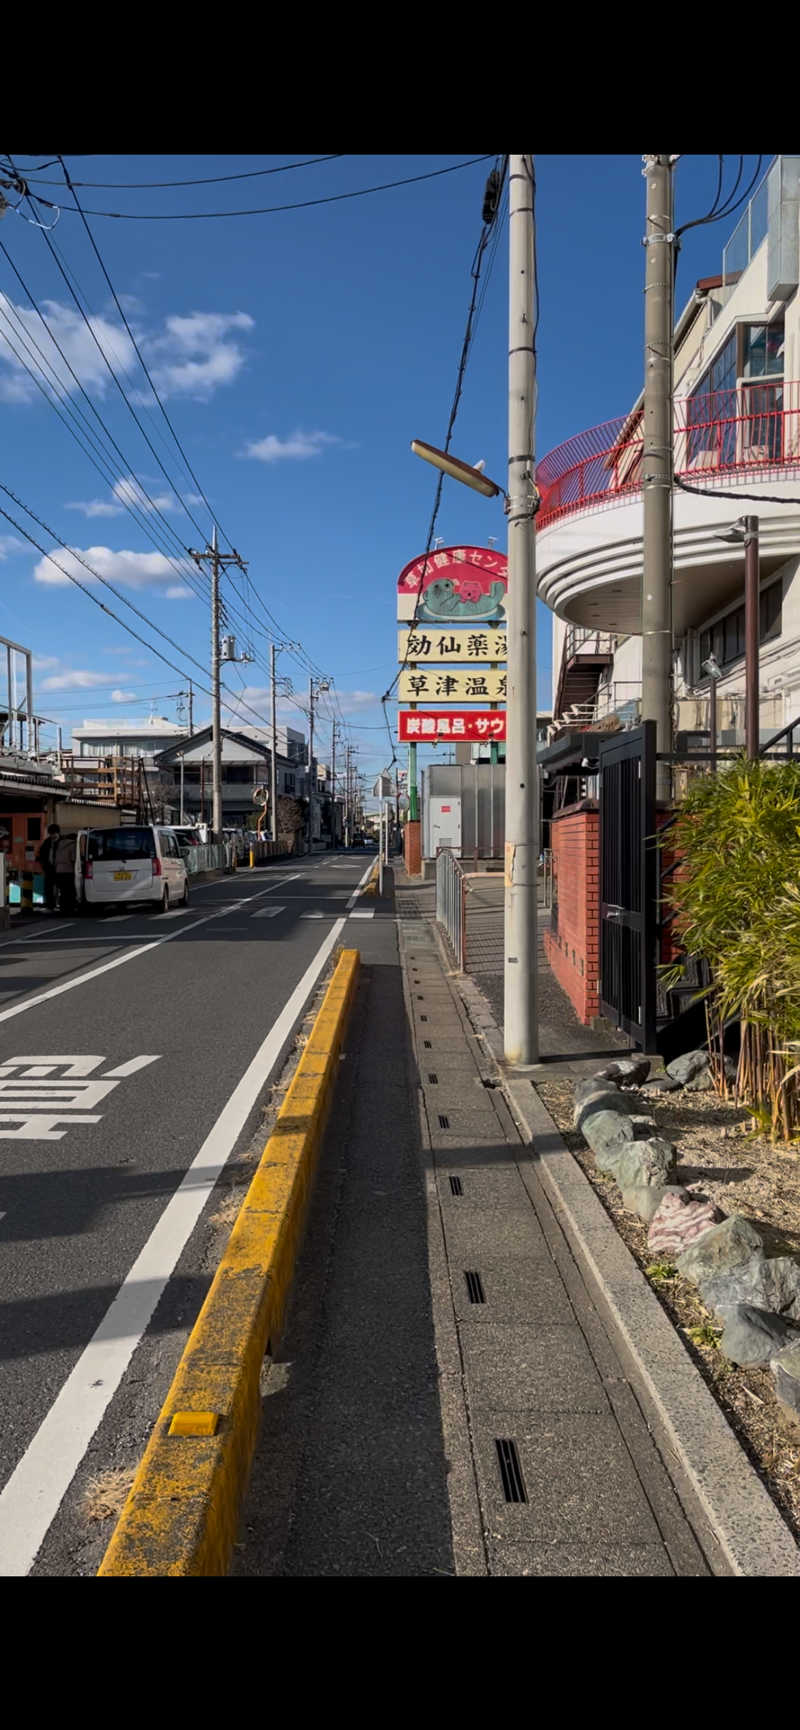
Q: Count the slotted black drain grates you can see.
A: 11